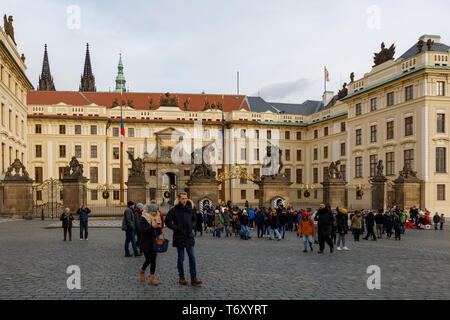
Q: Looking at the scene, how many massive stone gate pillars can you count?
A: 8